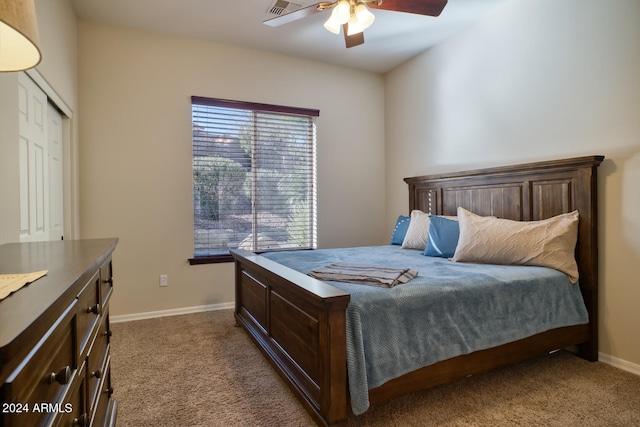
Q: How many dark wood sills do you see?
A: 1